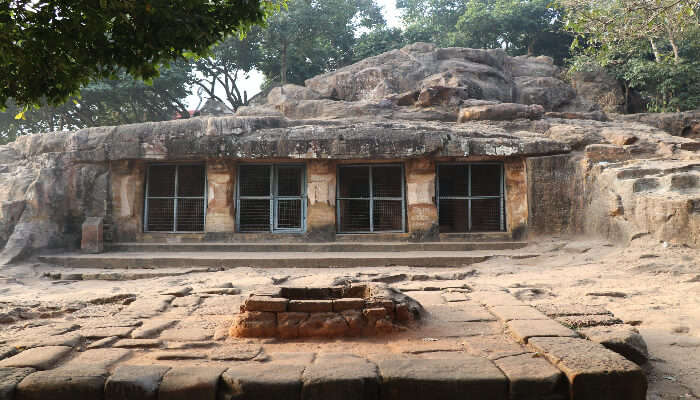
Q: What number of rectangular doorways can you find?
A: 4